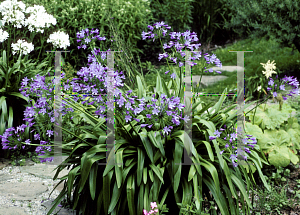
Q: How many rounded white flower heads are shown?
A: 5